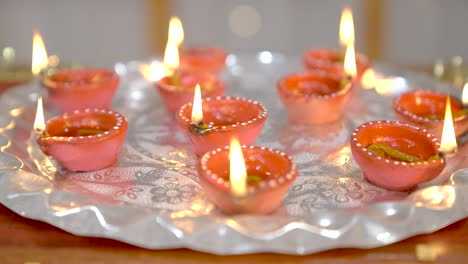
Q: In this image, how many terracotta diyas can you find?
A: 10